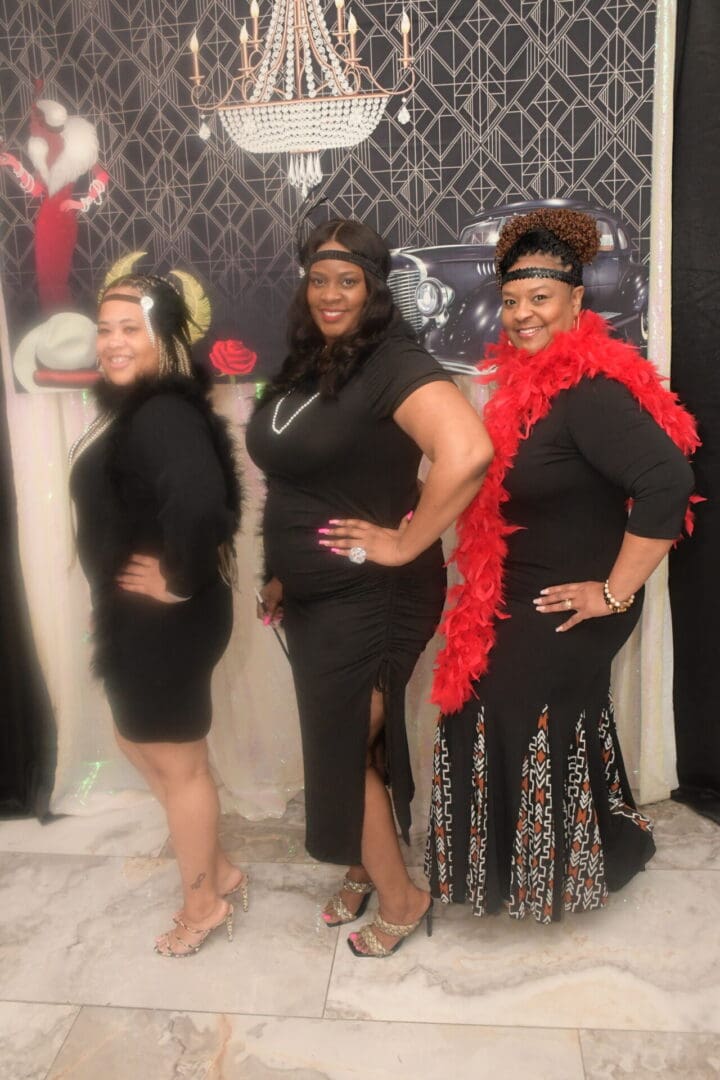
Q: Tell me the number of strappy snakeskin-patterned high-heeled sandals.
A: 2